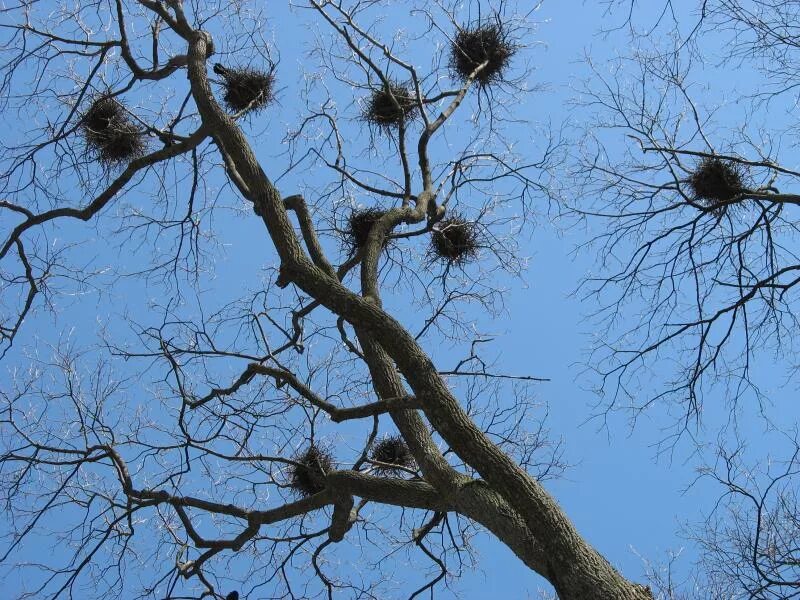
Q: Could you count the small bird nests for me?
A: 9